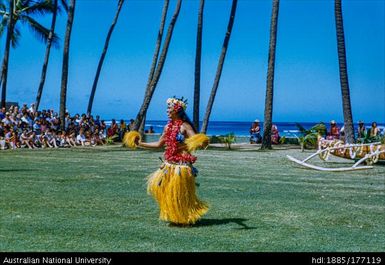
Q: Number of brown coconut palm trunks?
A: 10